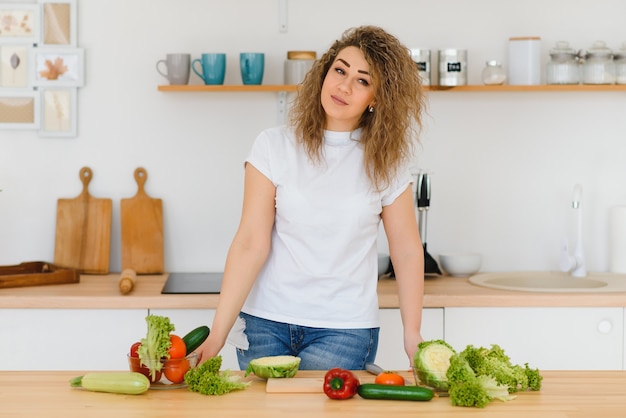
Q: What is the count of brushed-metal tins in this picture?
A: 2